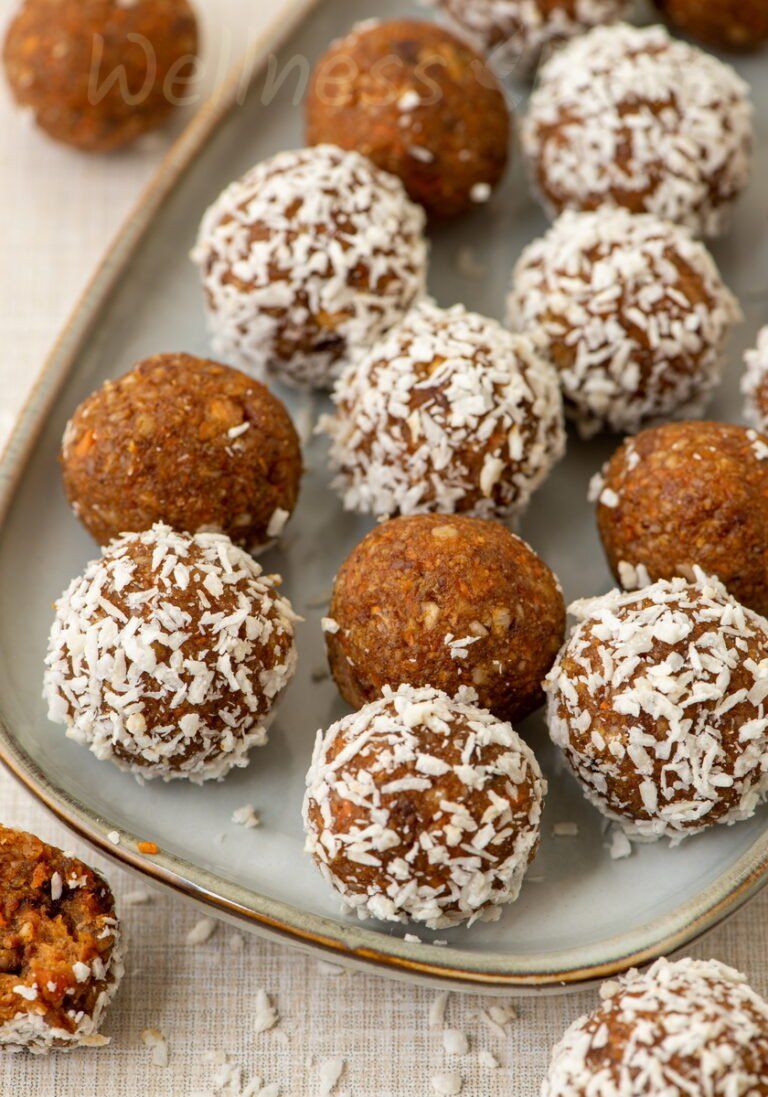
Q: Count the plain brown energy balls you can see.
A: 6